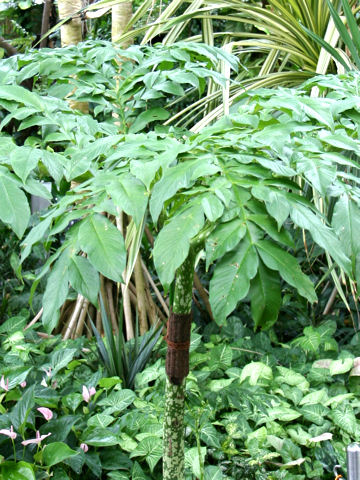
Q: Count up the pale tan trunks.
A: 2